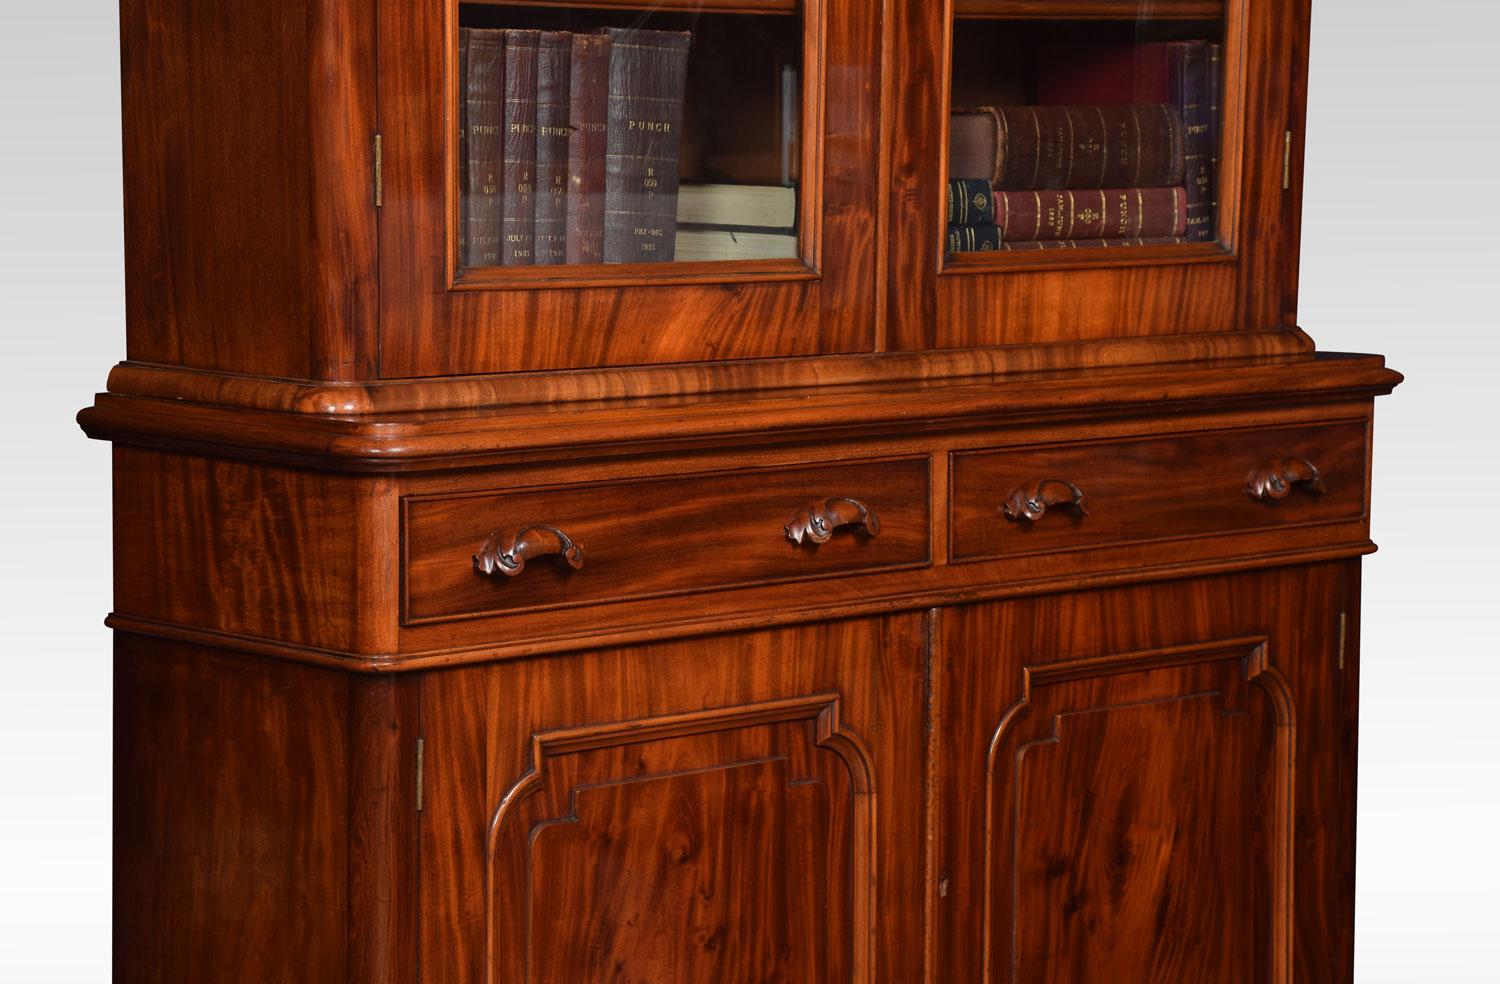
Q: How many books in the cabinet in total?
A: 15